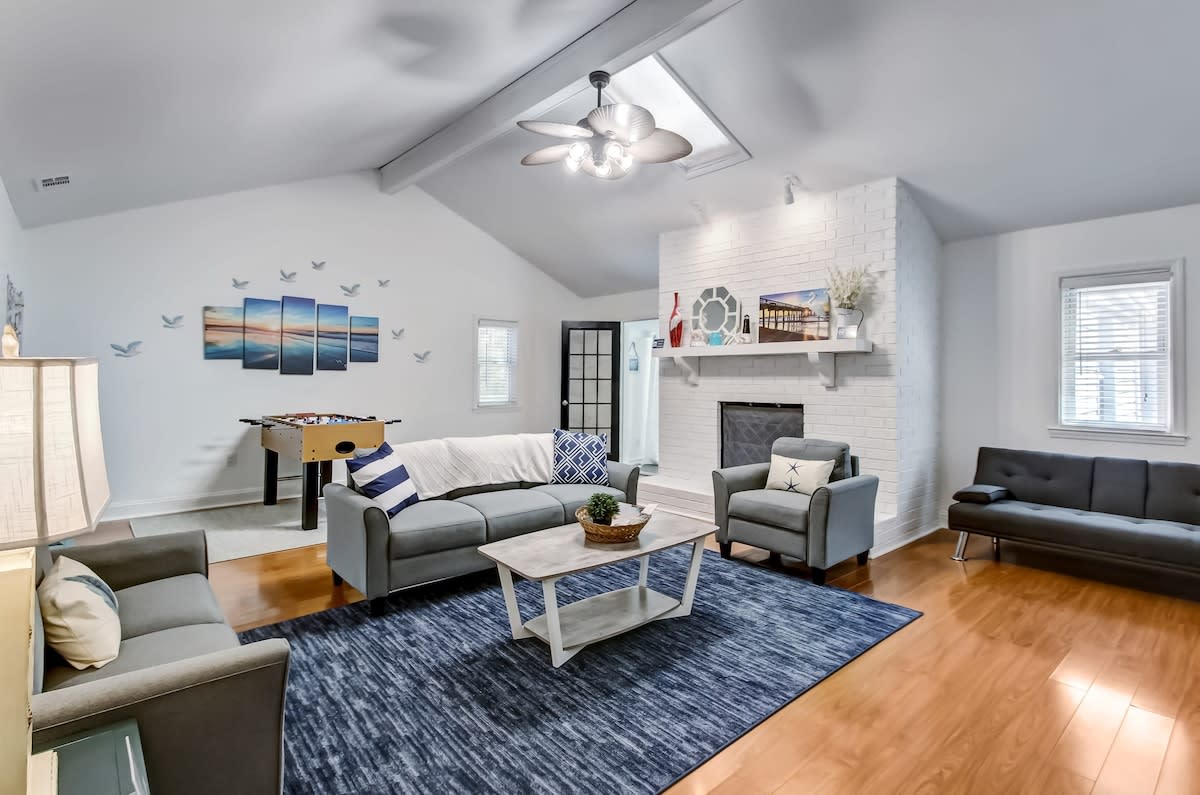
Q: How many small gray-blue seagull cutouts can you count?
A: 9